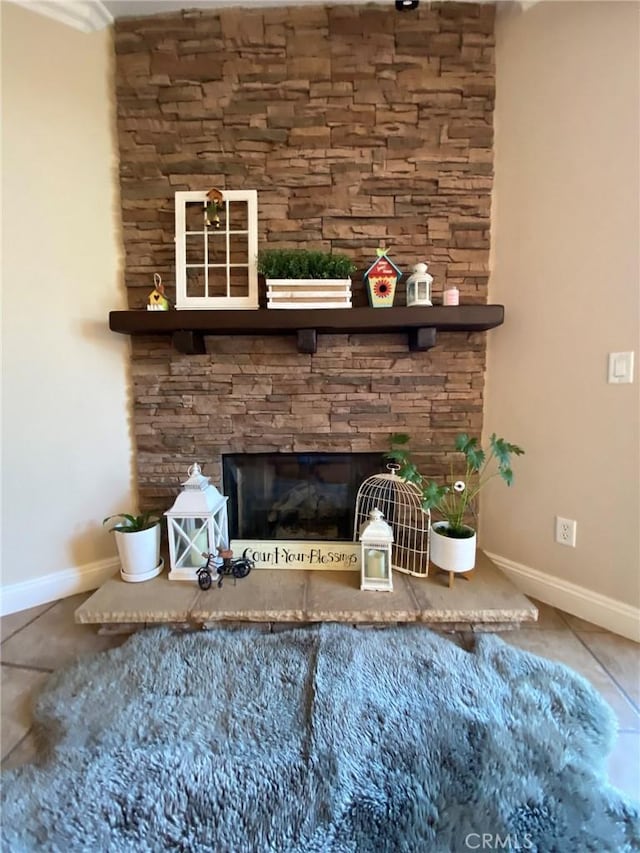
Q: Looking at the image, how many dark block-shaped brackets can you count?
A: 3